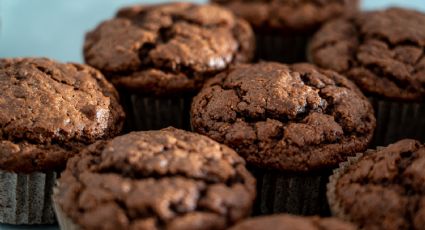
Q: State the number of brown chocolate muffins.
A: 8